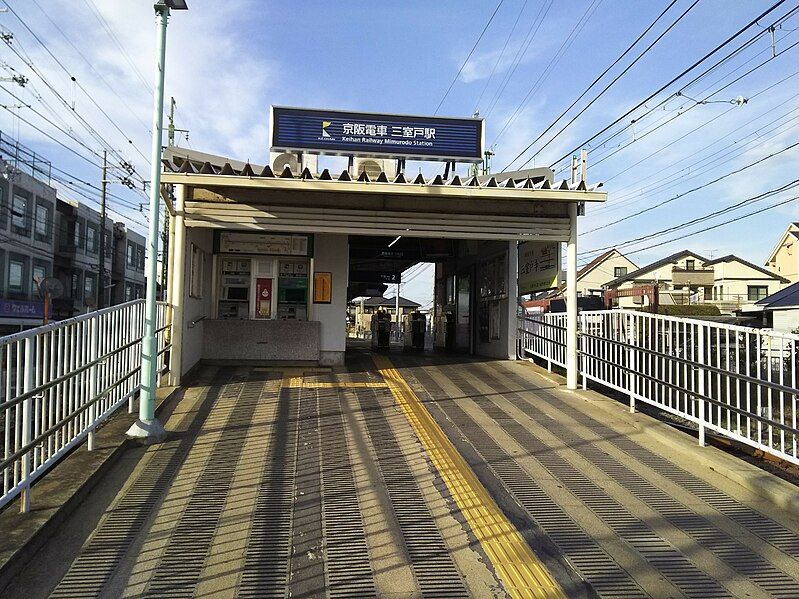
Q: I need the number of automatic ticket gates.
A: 3